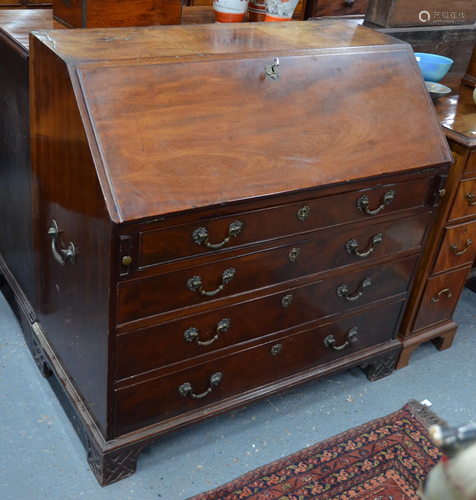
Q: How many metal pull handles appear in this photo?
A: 12